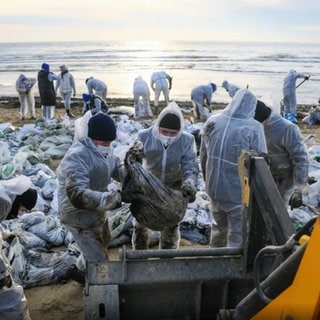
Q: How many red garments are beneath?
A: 0